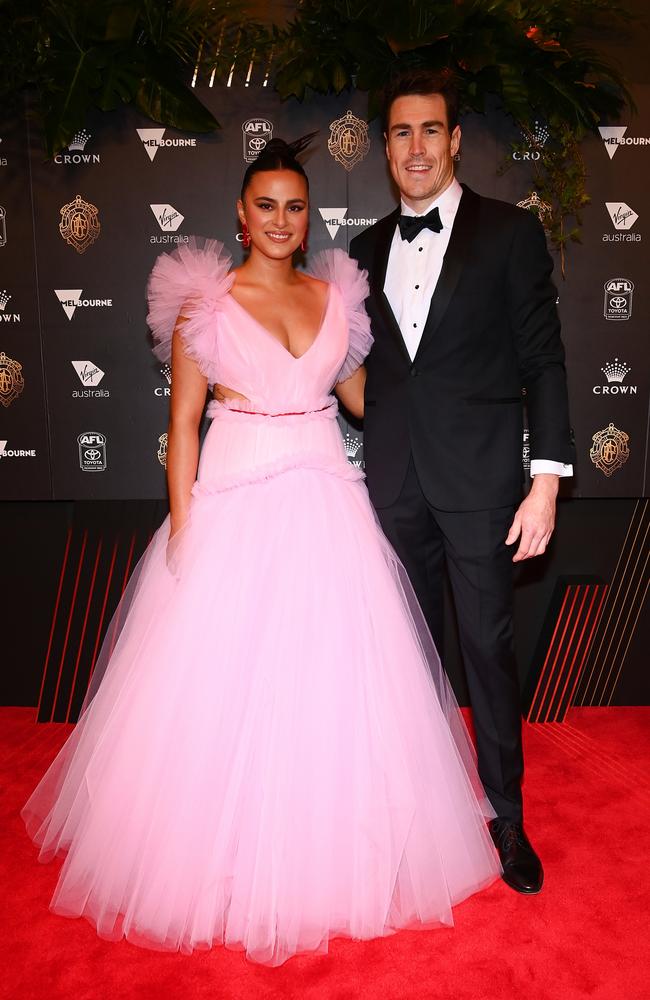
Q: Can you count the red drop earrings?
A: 2